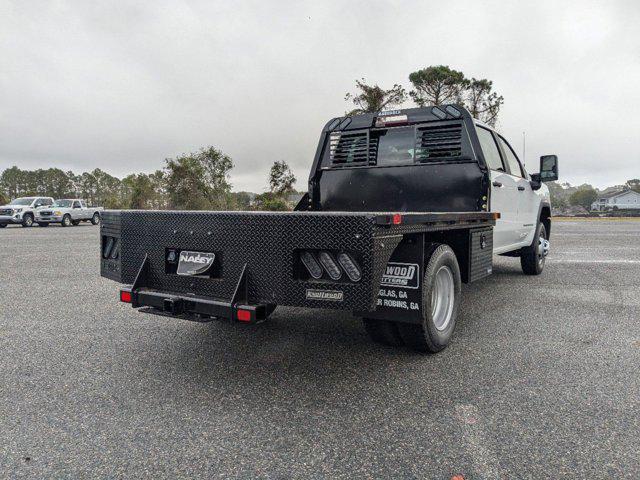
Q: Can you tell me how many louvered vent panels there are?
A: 2